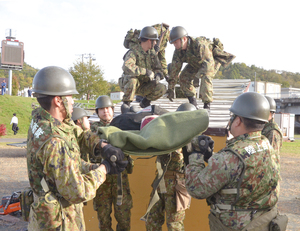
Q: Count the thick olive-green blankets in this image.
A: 1